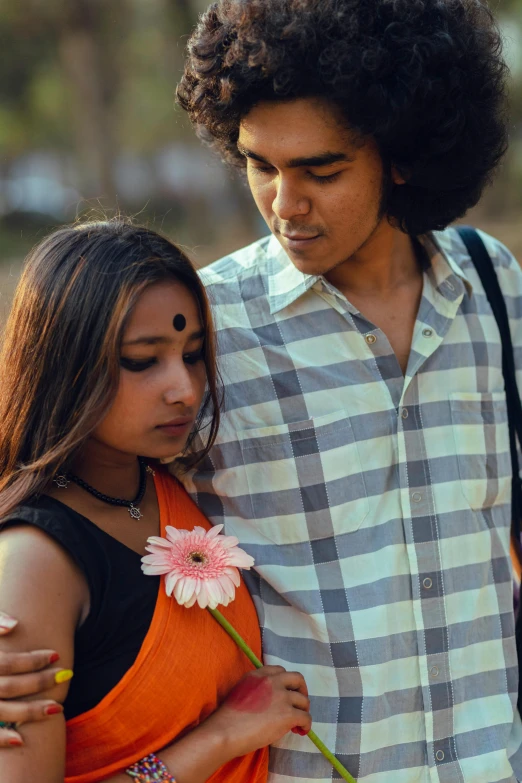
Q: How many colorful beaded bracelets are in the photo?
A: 1